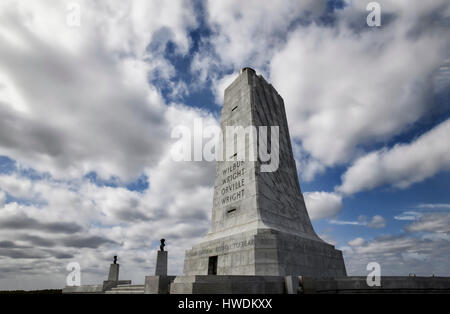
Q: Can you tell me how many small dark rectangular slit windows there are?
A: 3